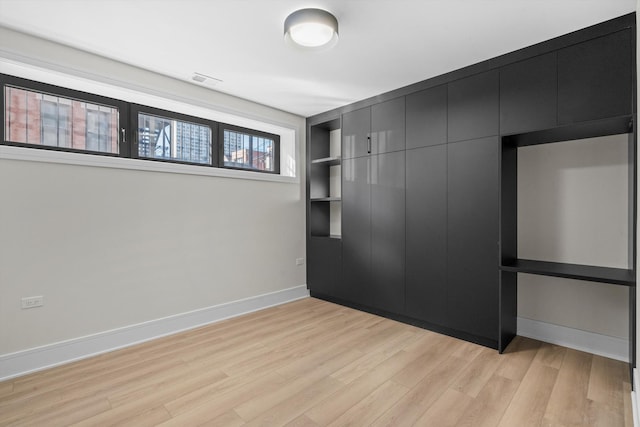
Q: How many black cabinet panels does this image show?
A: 11